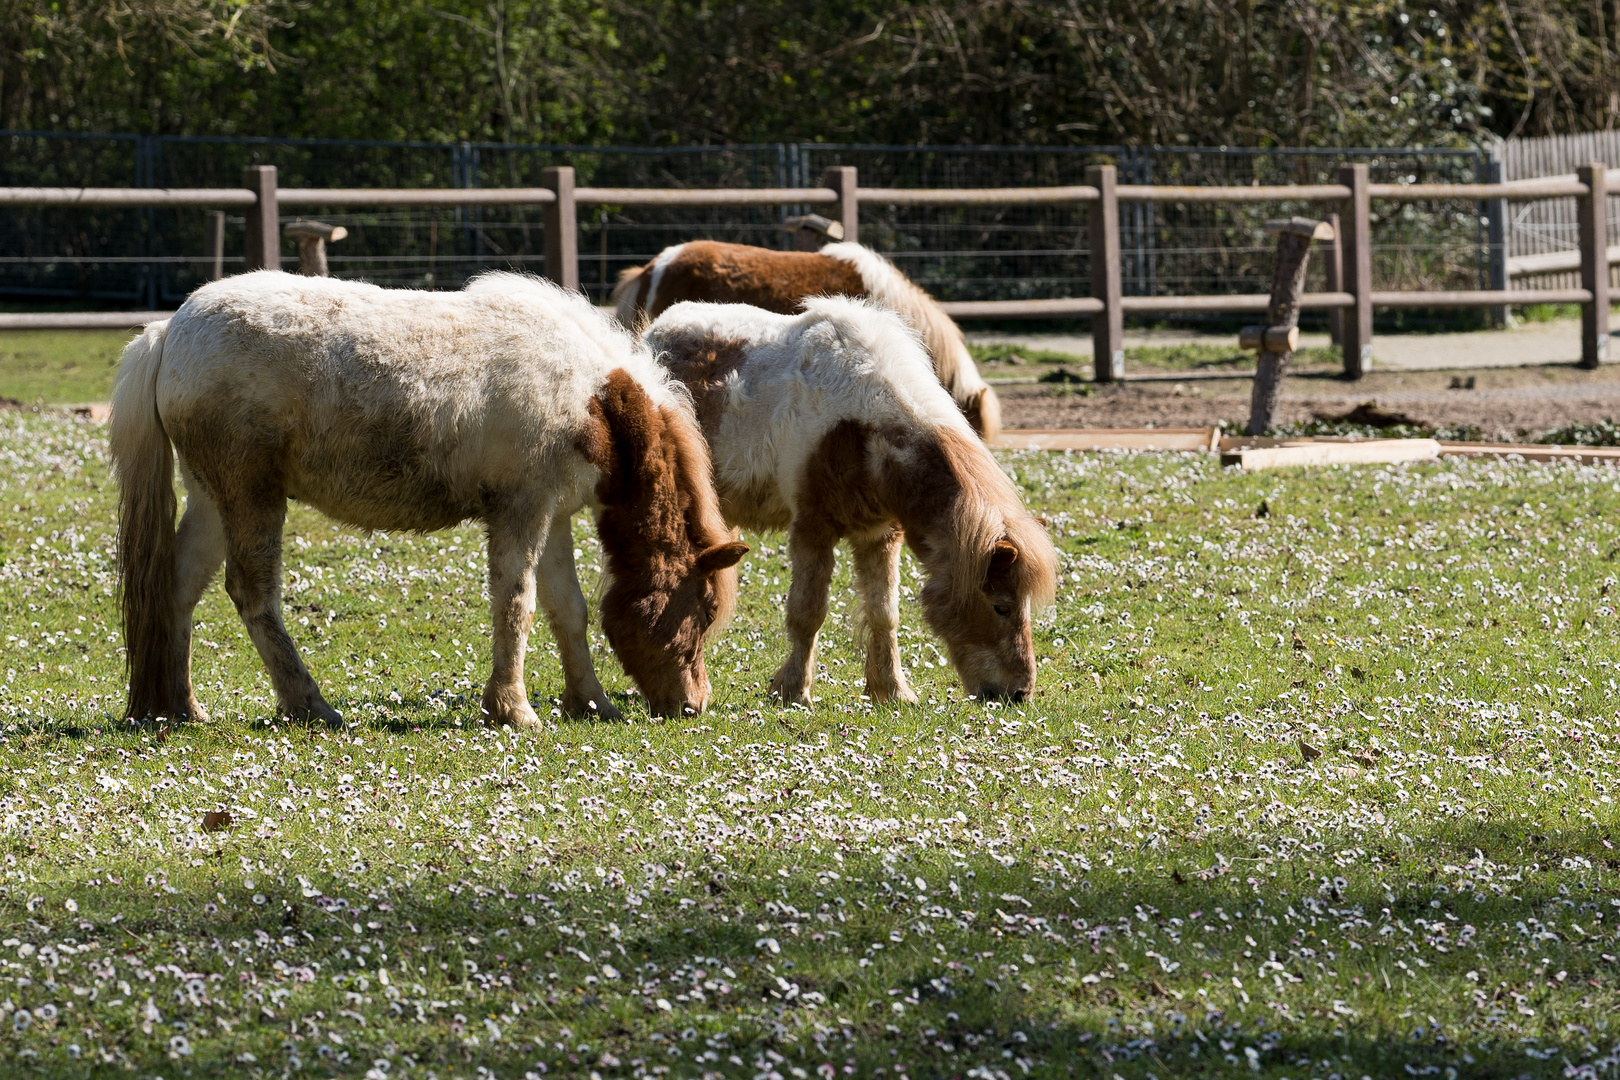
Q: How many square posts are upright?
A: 6